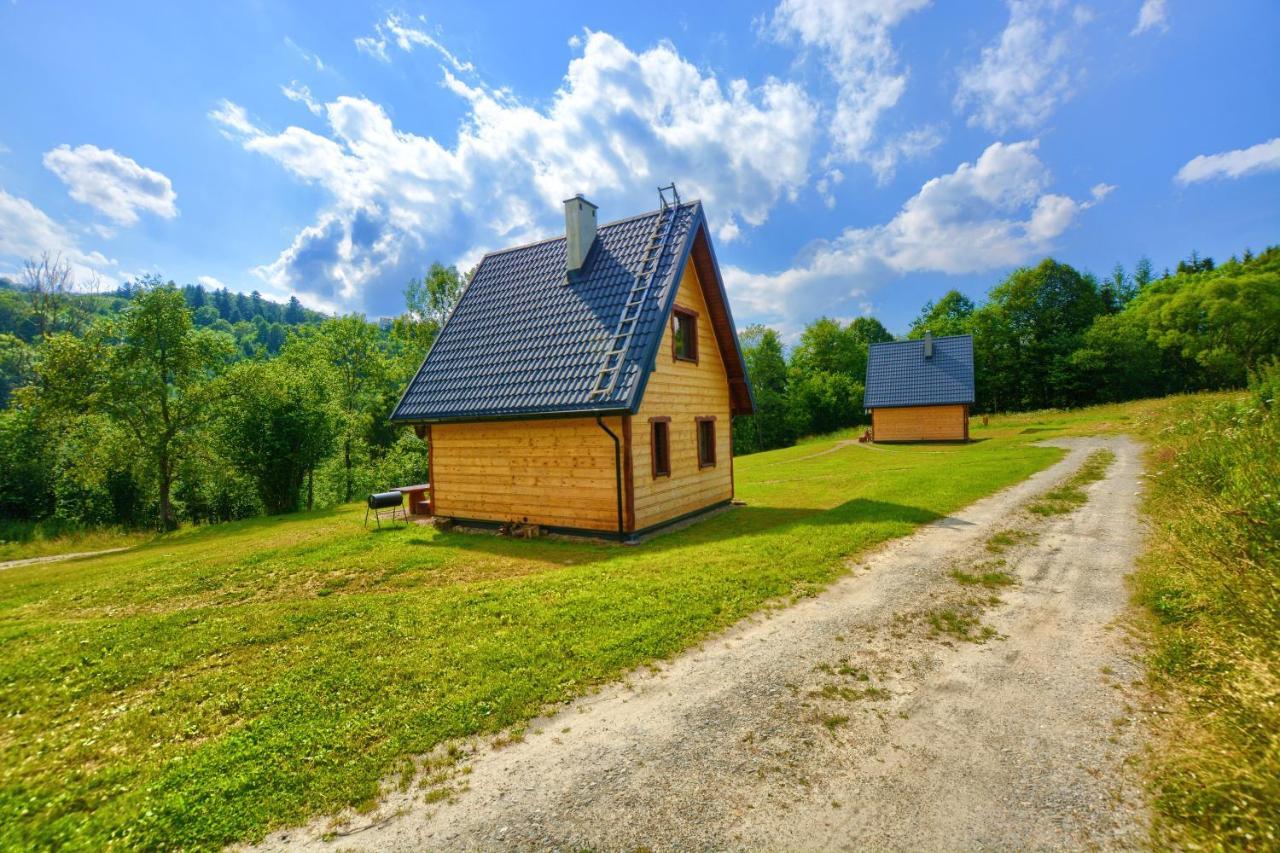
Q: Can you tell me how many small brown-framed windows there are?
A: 3